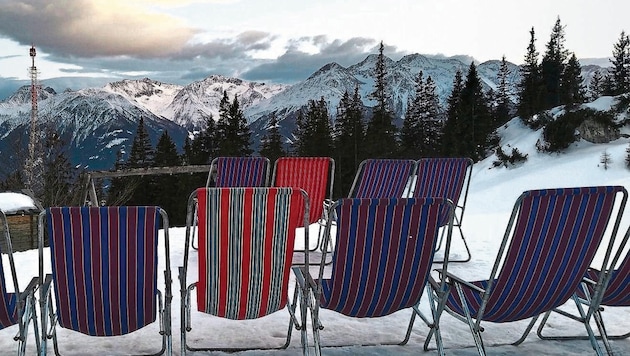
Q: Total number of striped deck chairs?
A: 10